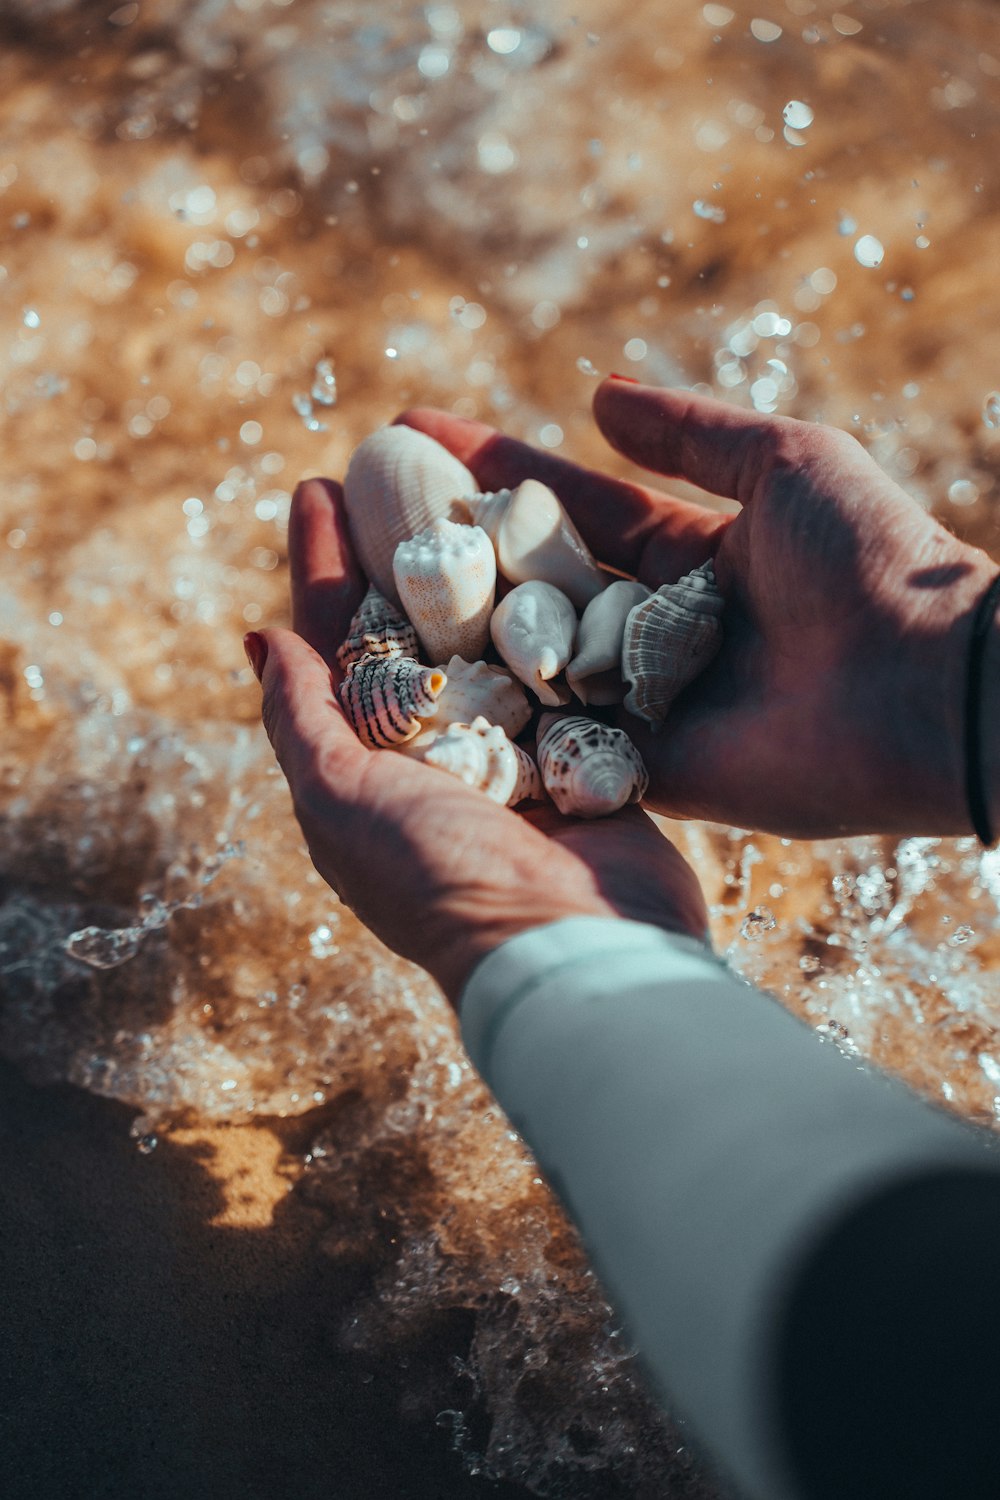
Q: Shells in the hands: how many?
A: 11